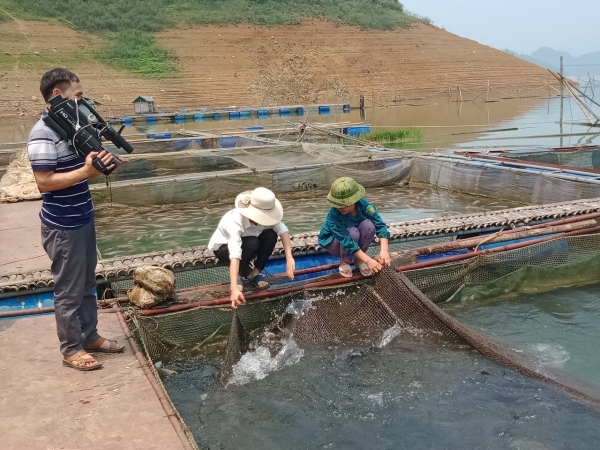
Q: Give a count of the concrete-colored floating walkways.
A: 2